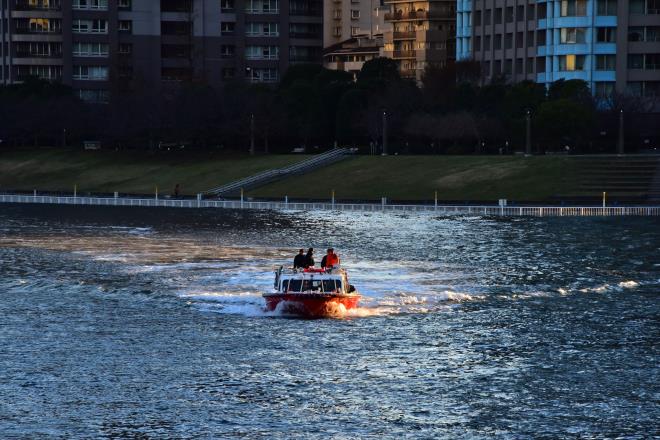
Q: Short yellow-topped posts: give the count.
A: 6